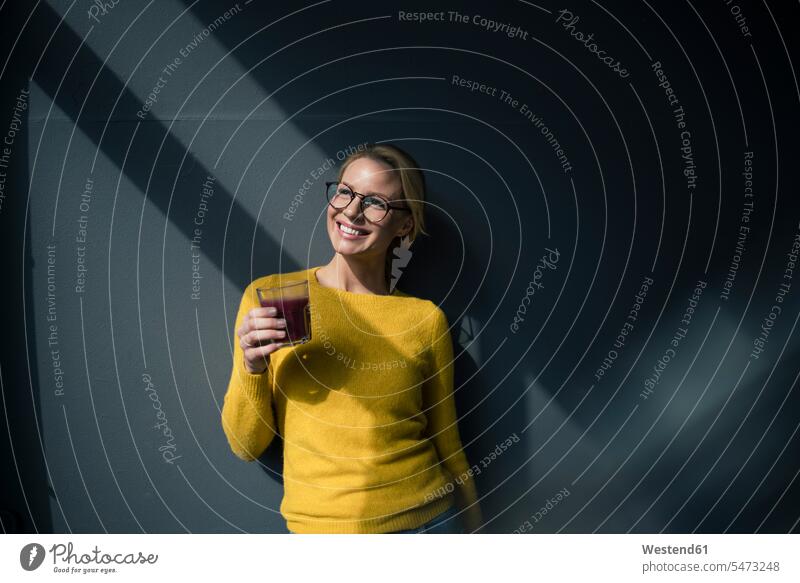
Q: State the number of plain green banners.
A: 0